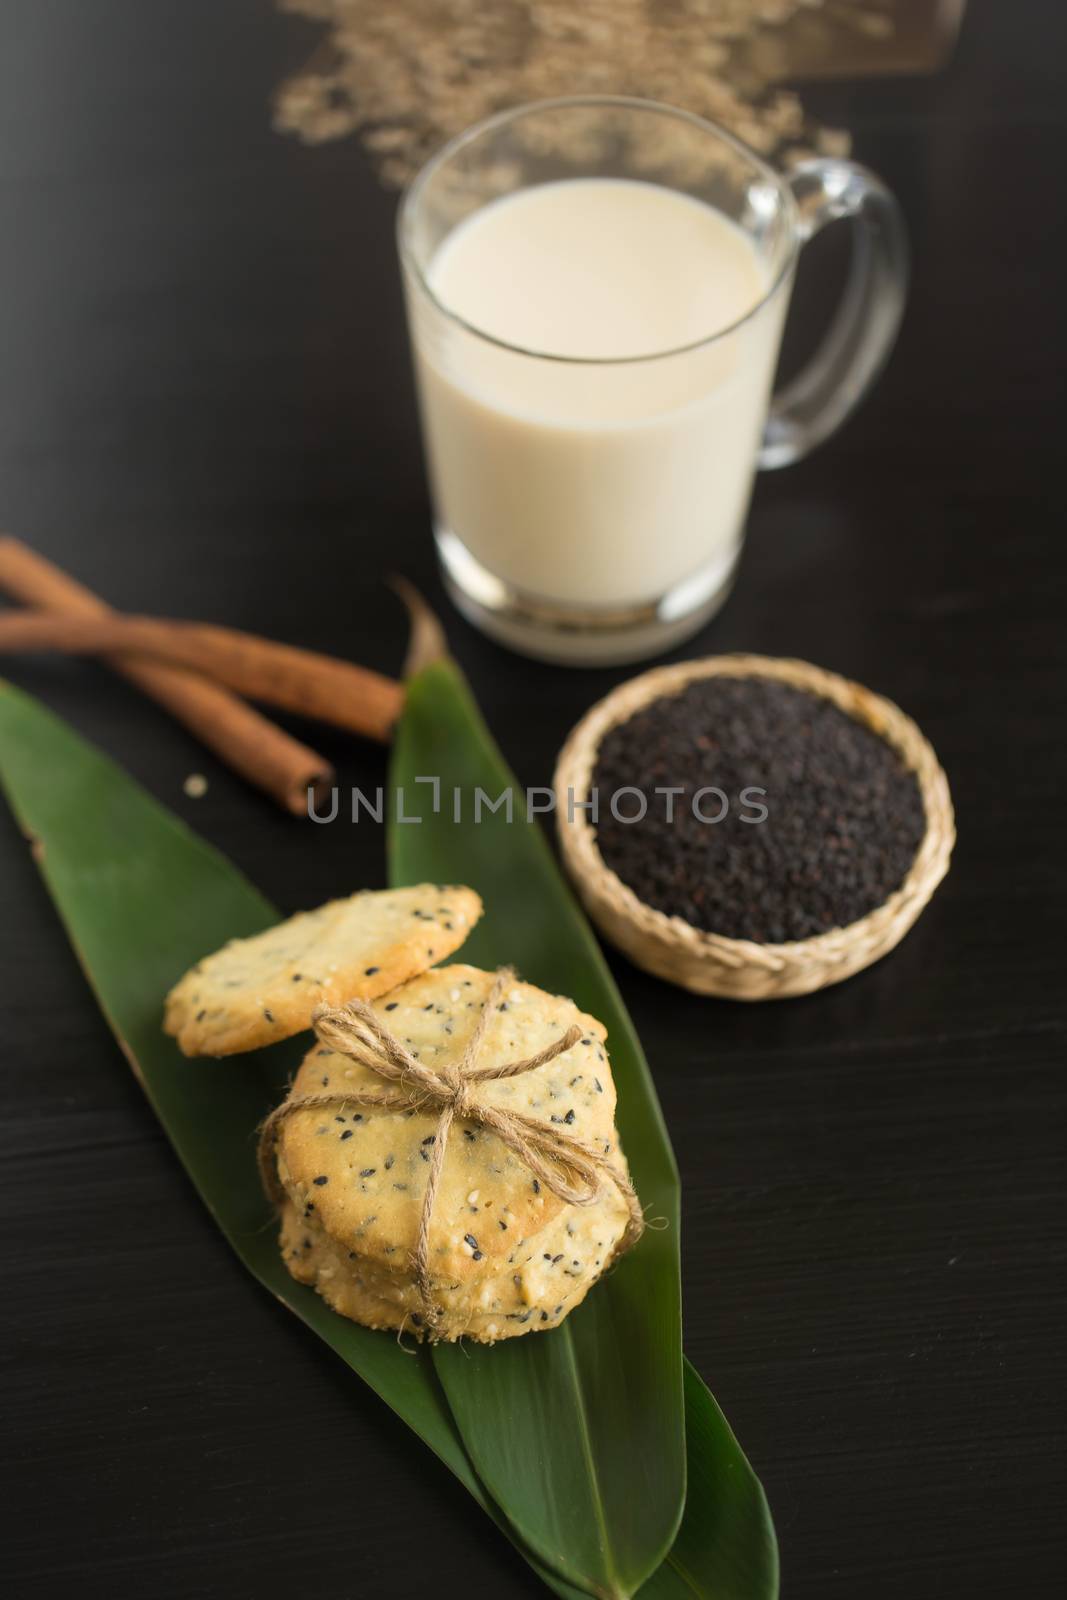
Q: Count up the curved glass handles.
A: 1